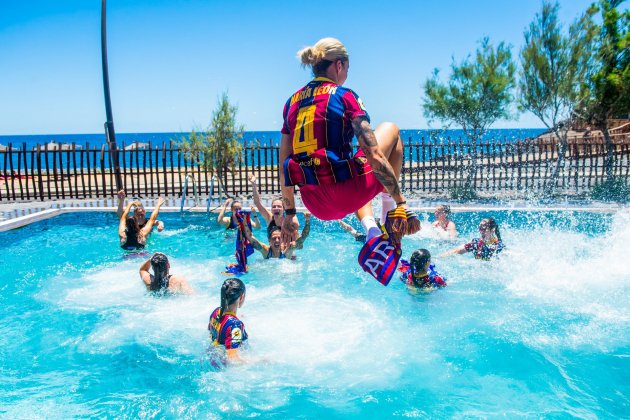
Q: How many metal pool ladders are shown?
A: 1